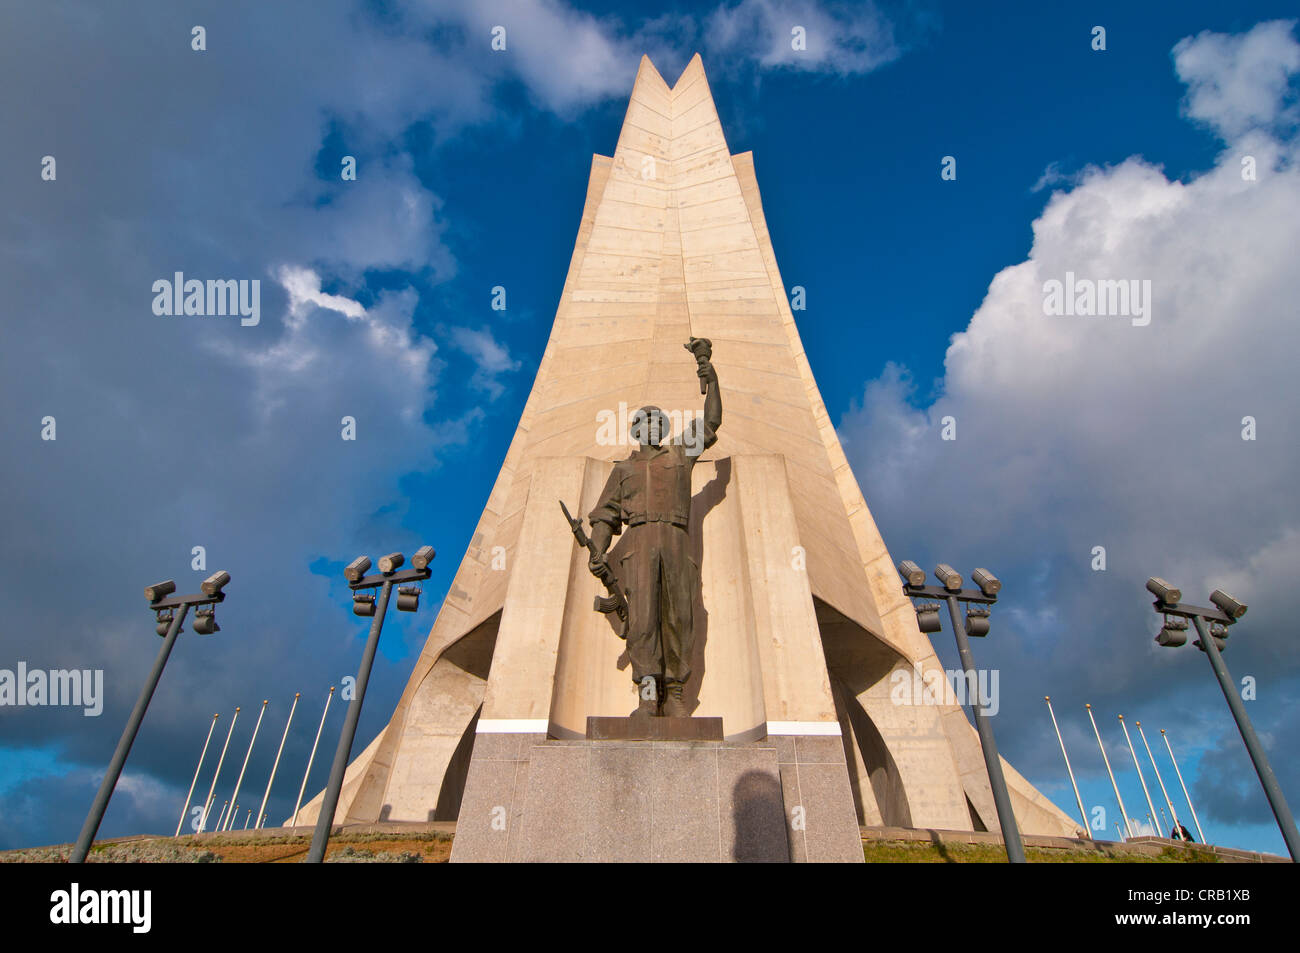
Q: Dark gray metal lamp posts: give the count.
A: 4